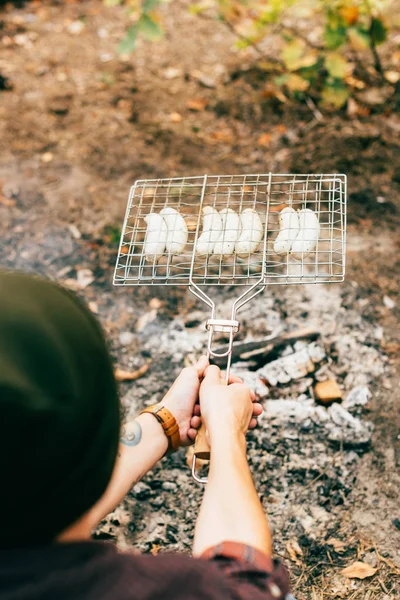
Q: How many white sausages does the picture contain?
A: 7